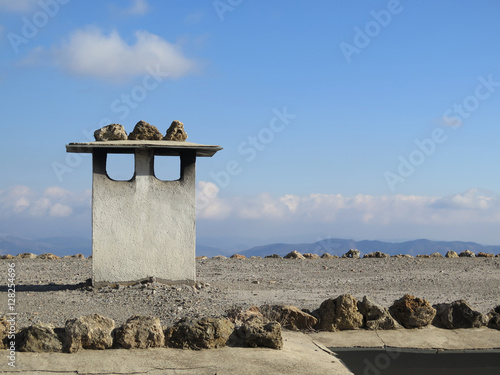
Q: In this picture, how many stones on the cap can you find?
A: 3